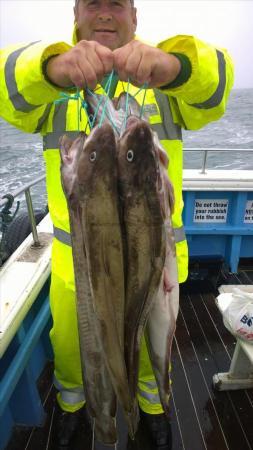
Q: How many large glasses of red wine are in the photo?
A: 0